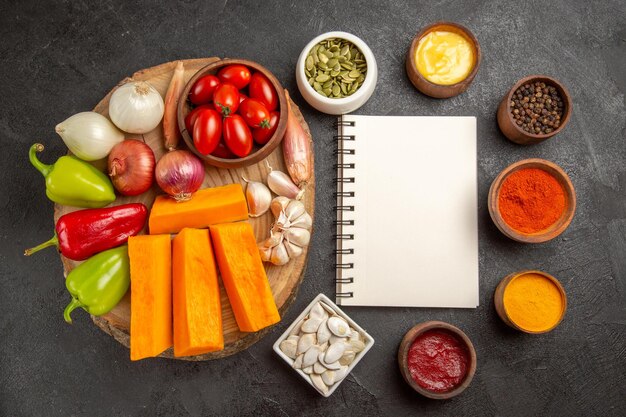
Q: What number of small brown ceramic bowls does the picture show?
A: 5